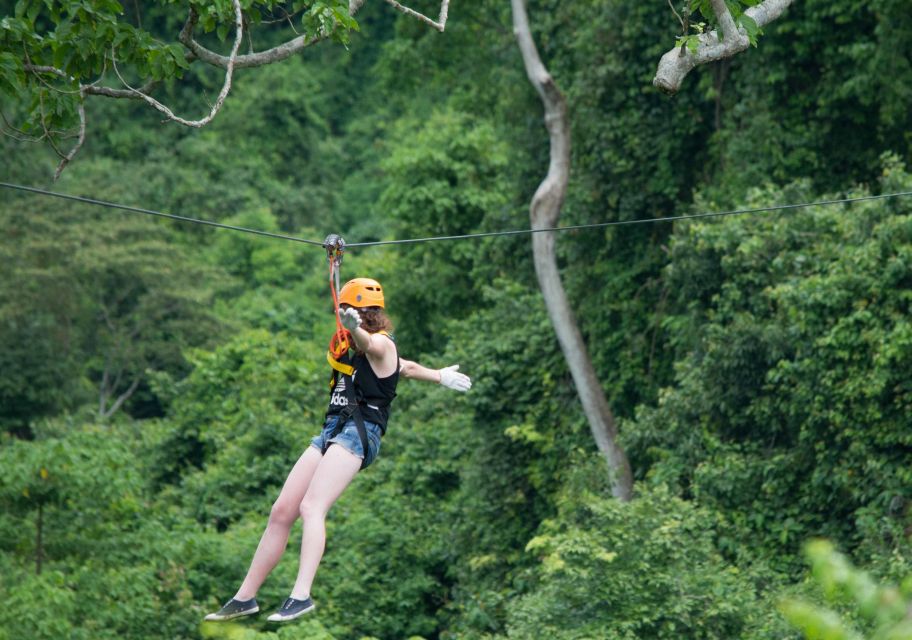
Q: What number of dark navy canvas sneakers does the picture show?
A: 2